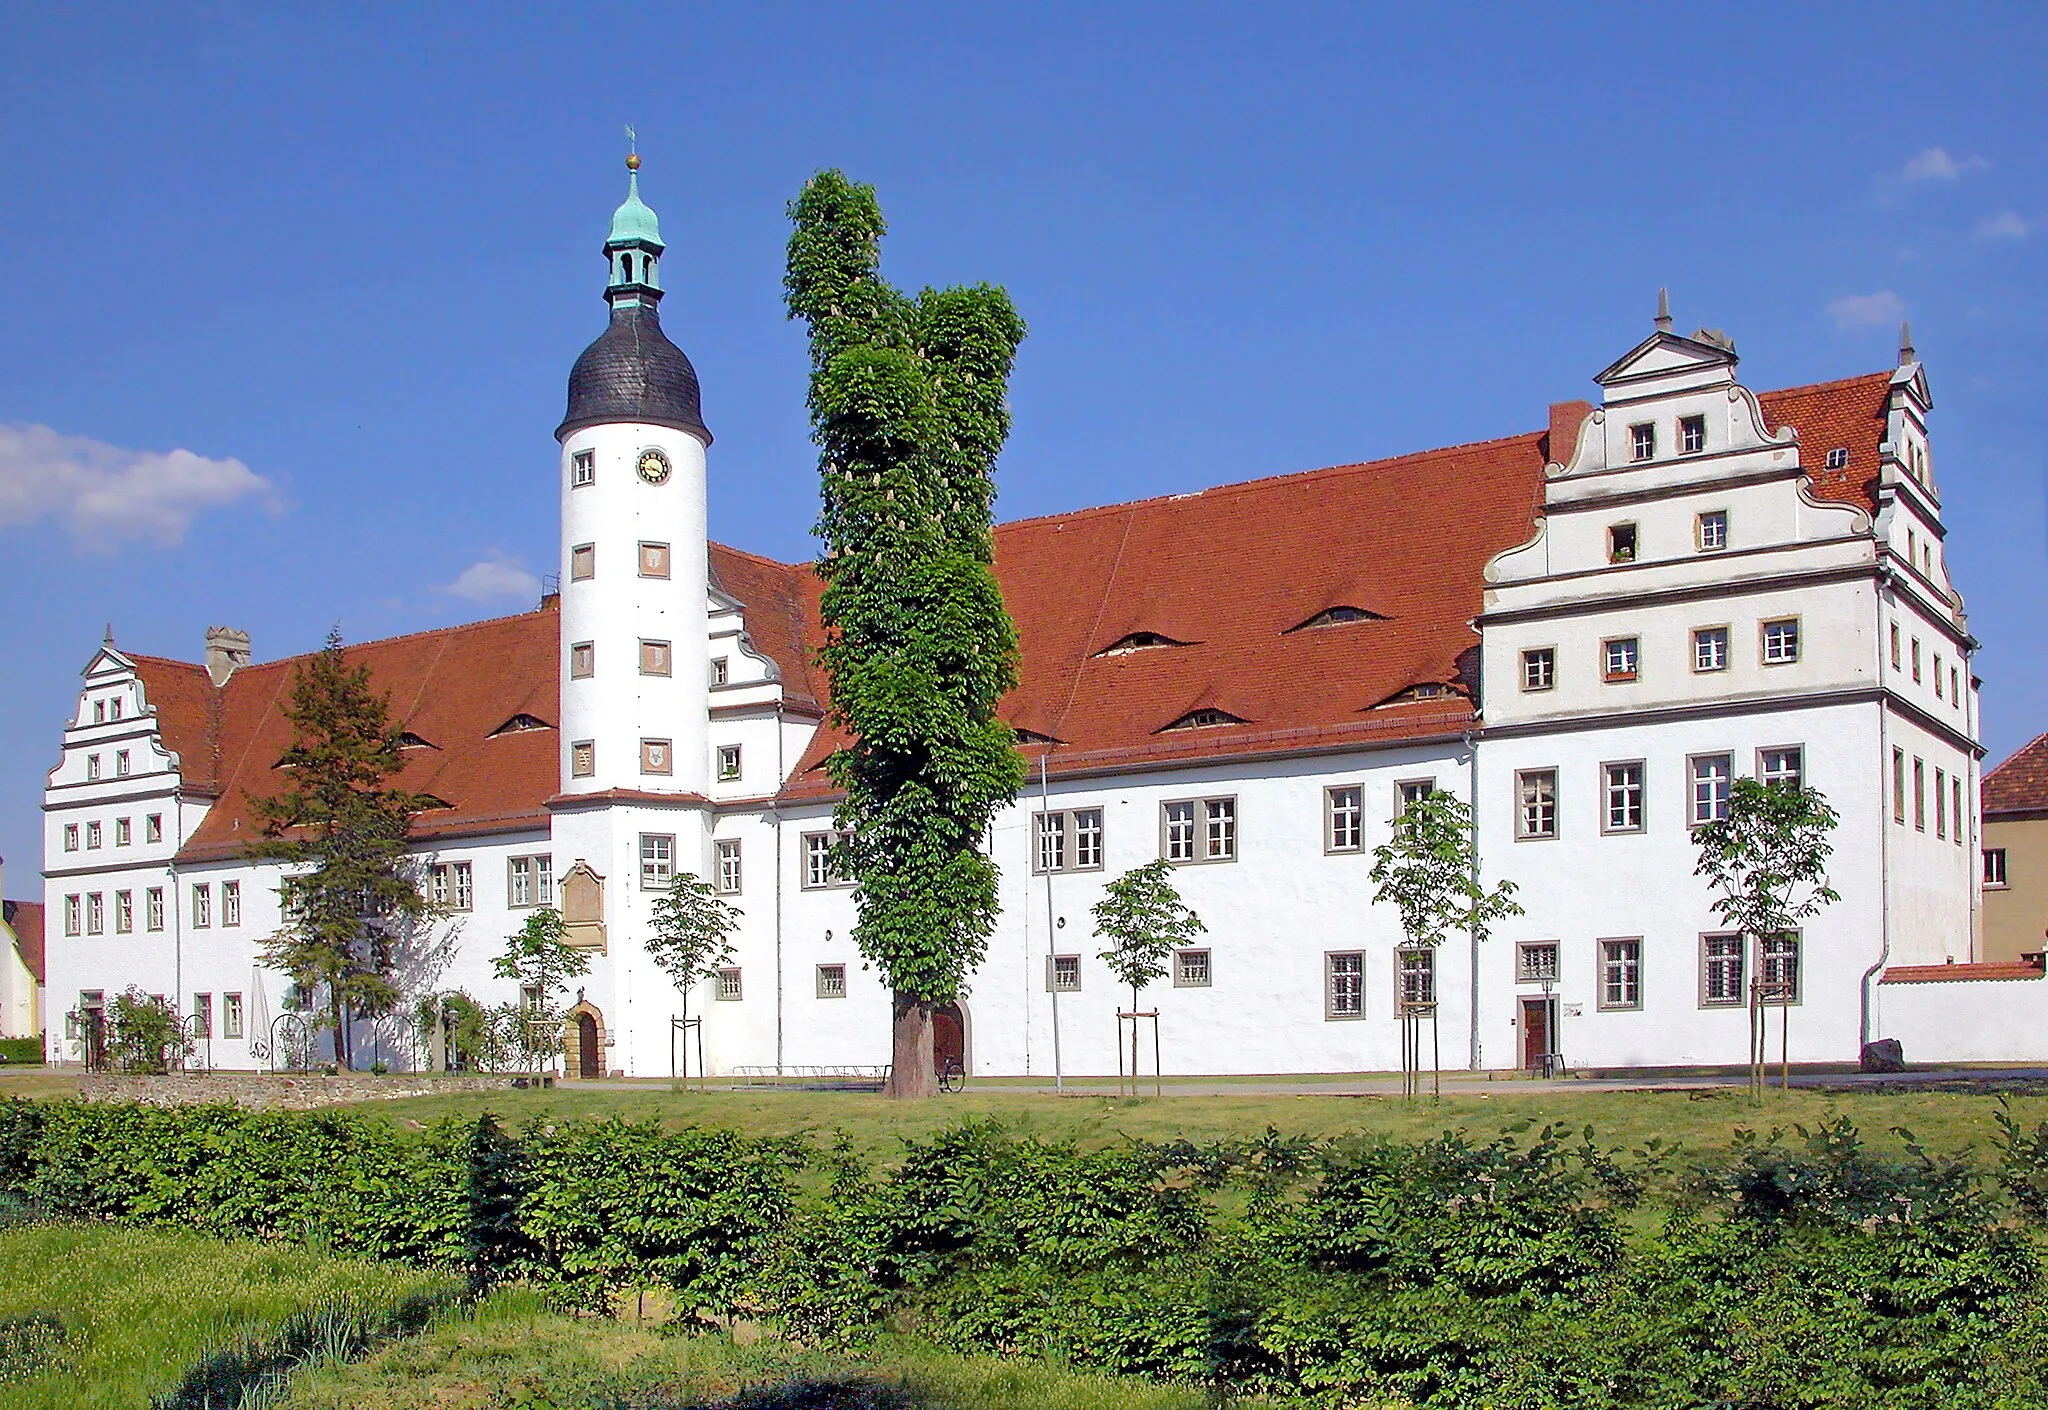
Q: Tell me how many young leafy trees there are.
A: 5